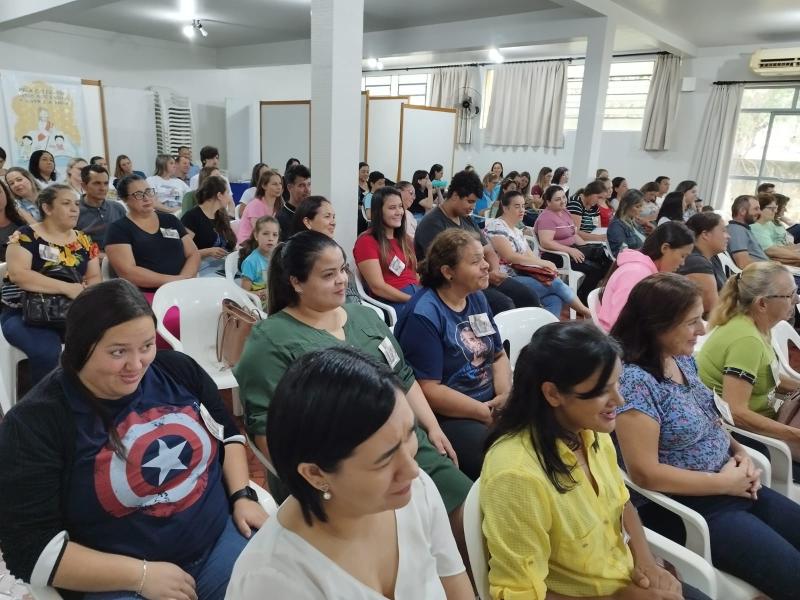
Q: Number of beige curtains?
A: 4